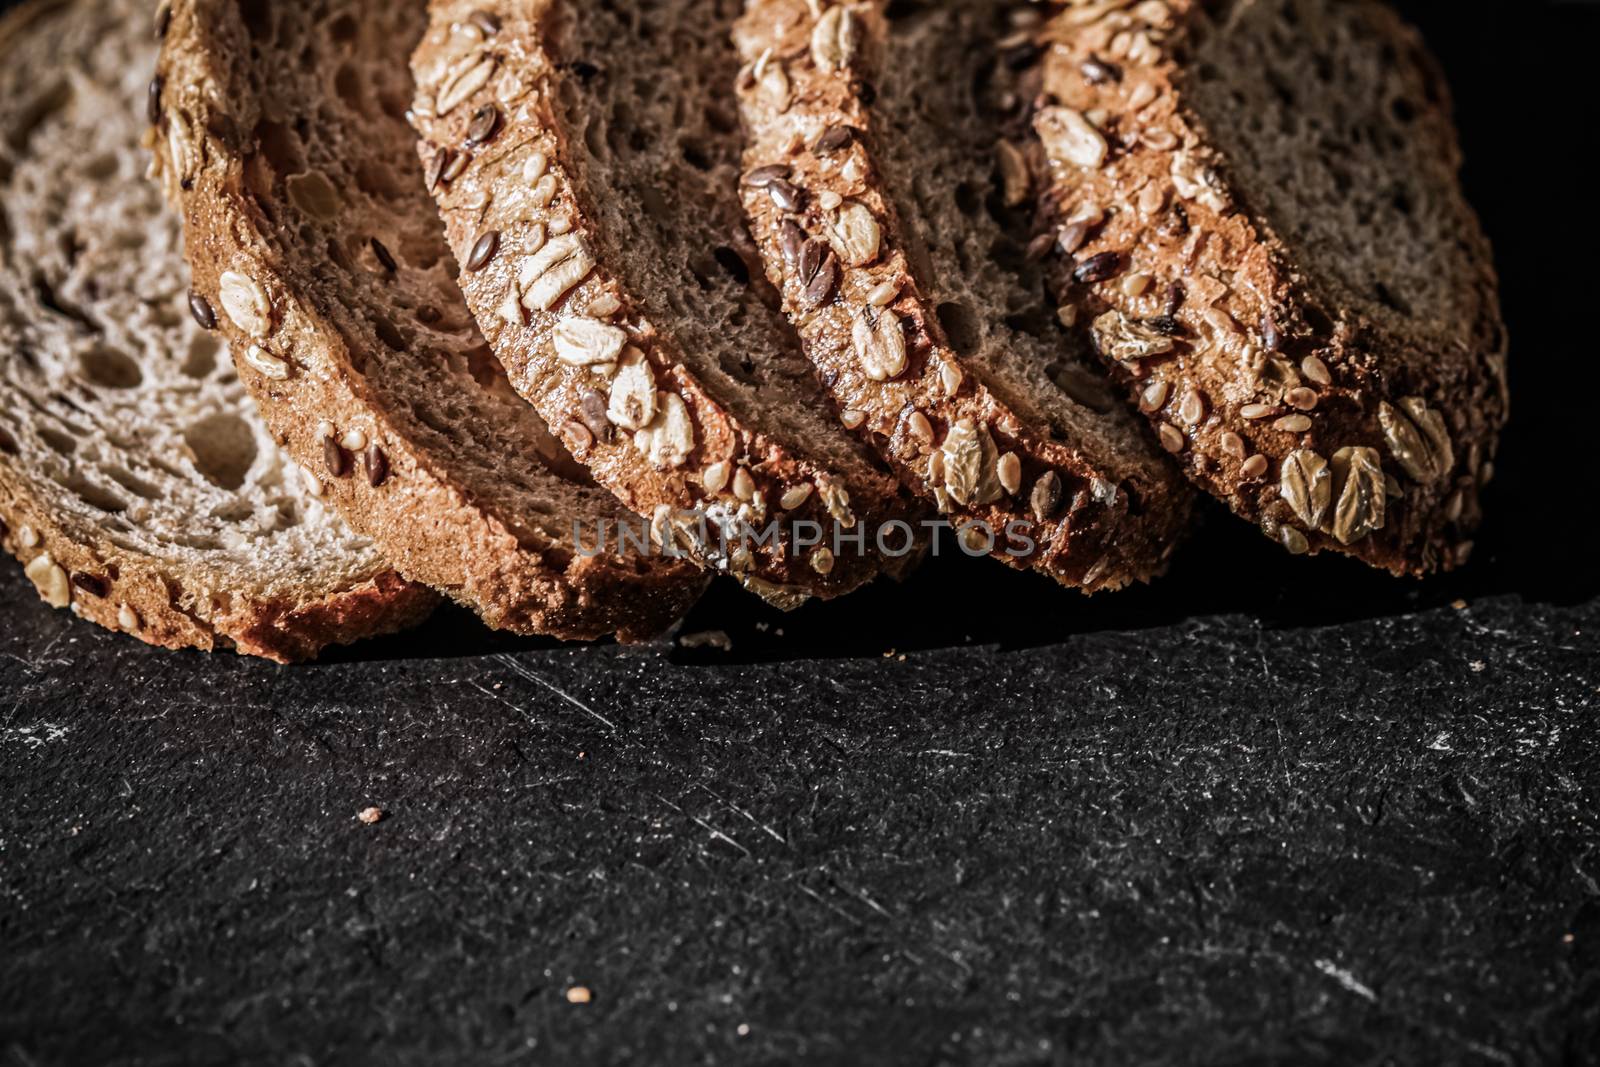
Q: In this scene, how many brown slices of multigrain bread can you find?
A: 5